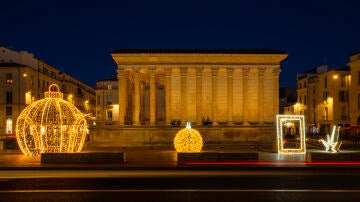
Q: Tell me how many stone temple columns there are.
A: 11